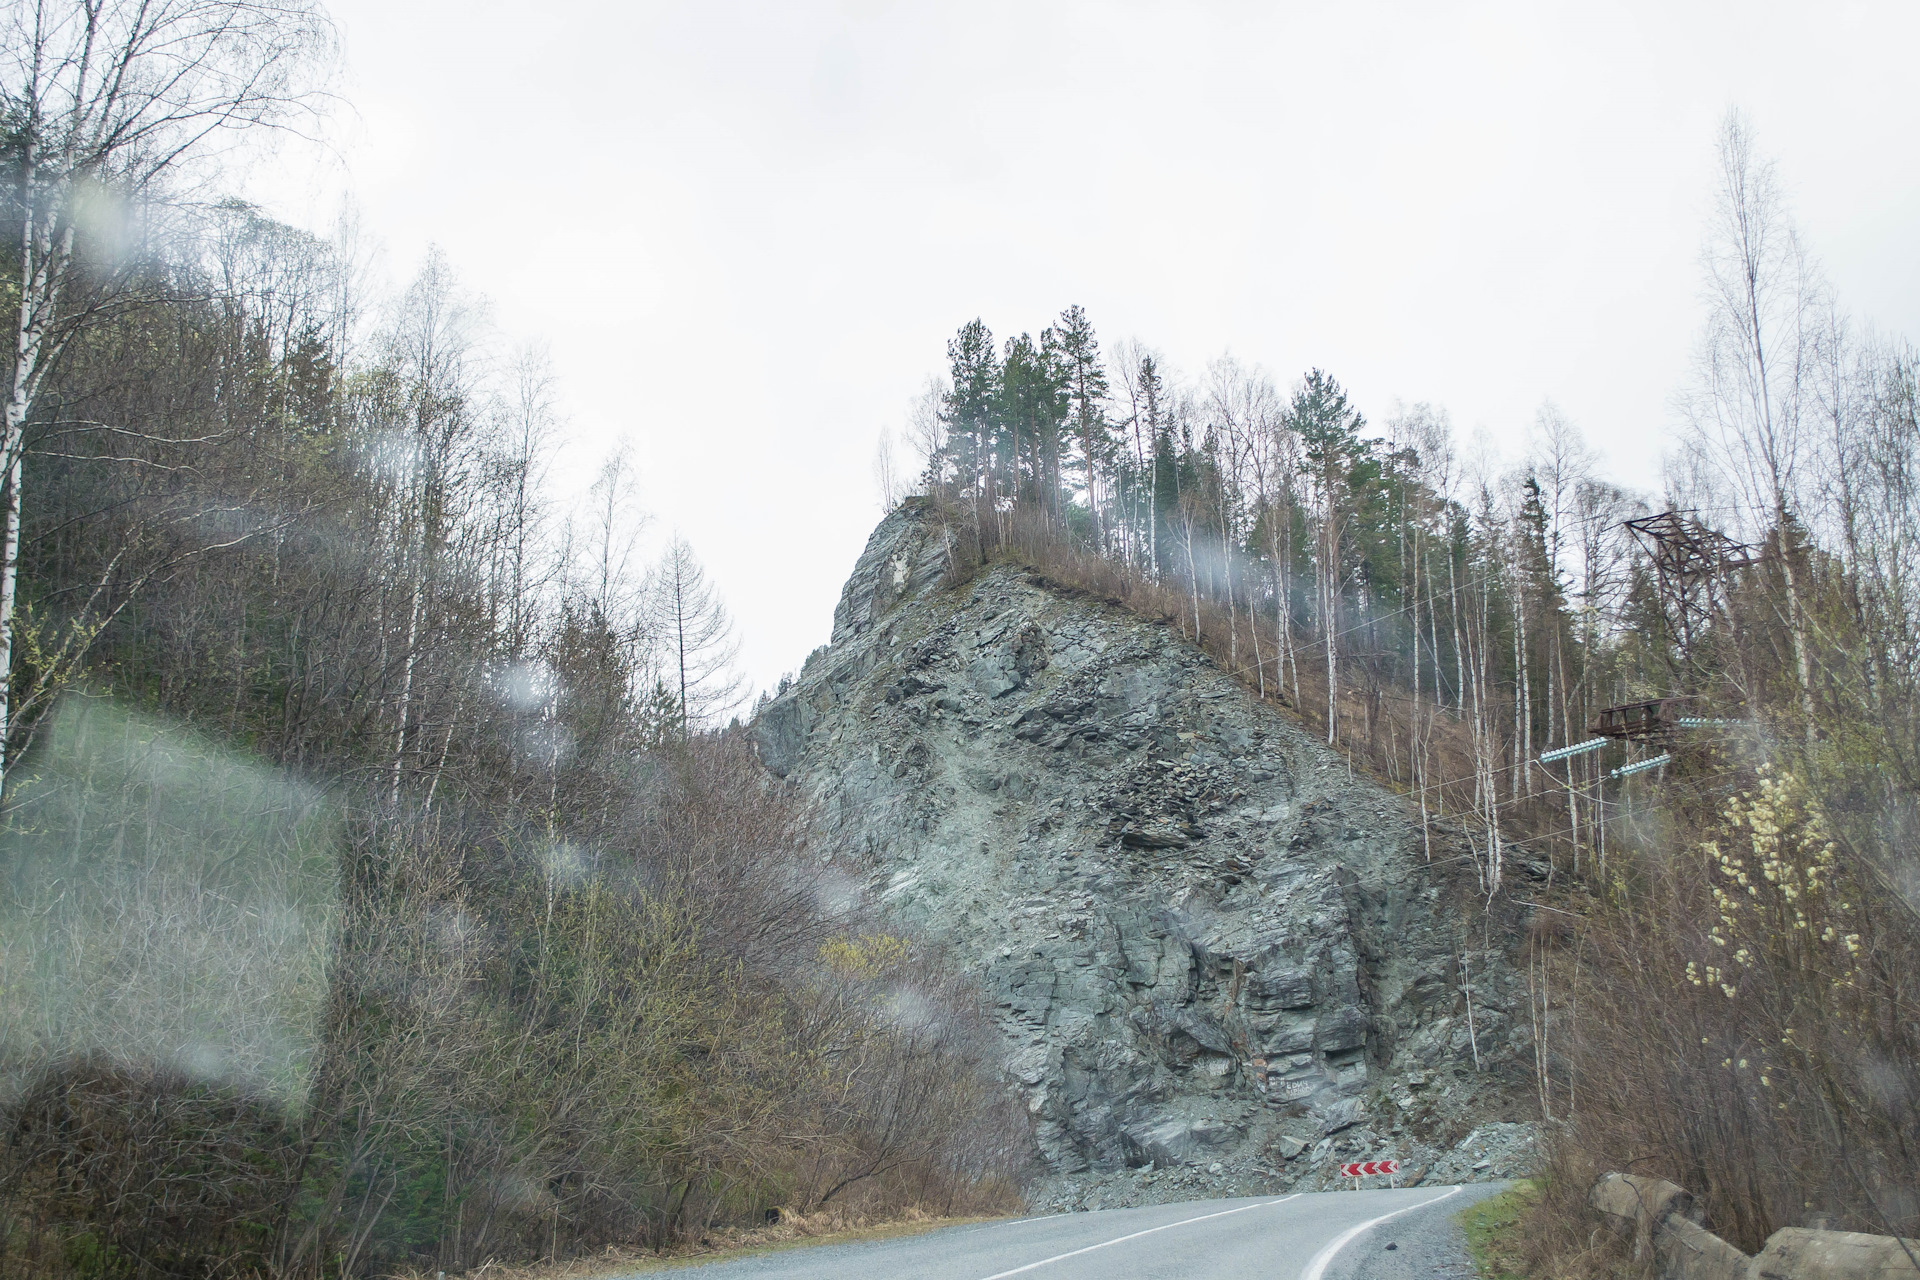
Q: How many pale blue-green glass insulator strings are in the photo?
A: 3